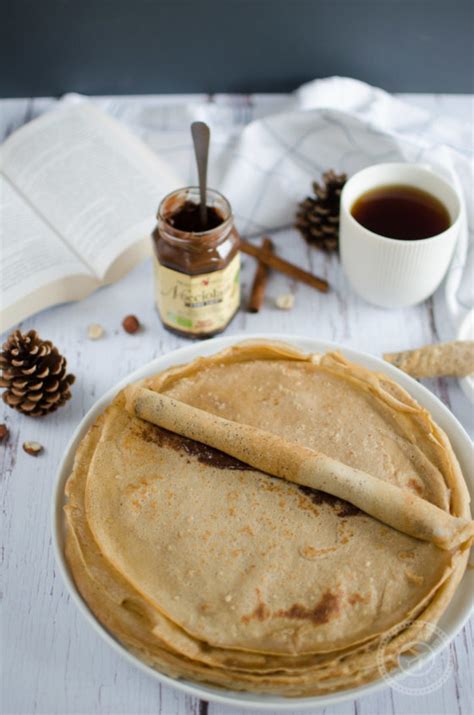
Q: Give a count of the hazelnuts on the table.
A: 5